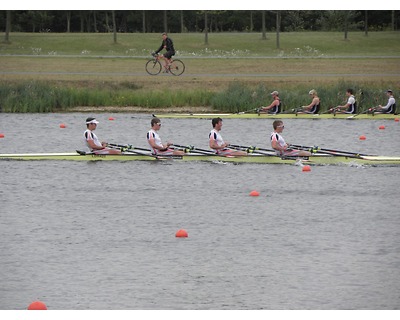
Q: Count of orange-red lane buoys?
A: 10